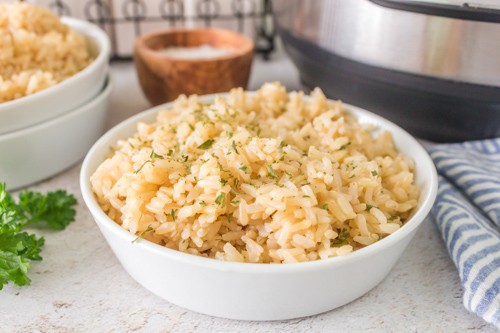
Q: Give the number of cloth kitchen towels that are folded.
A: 1